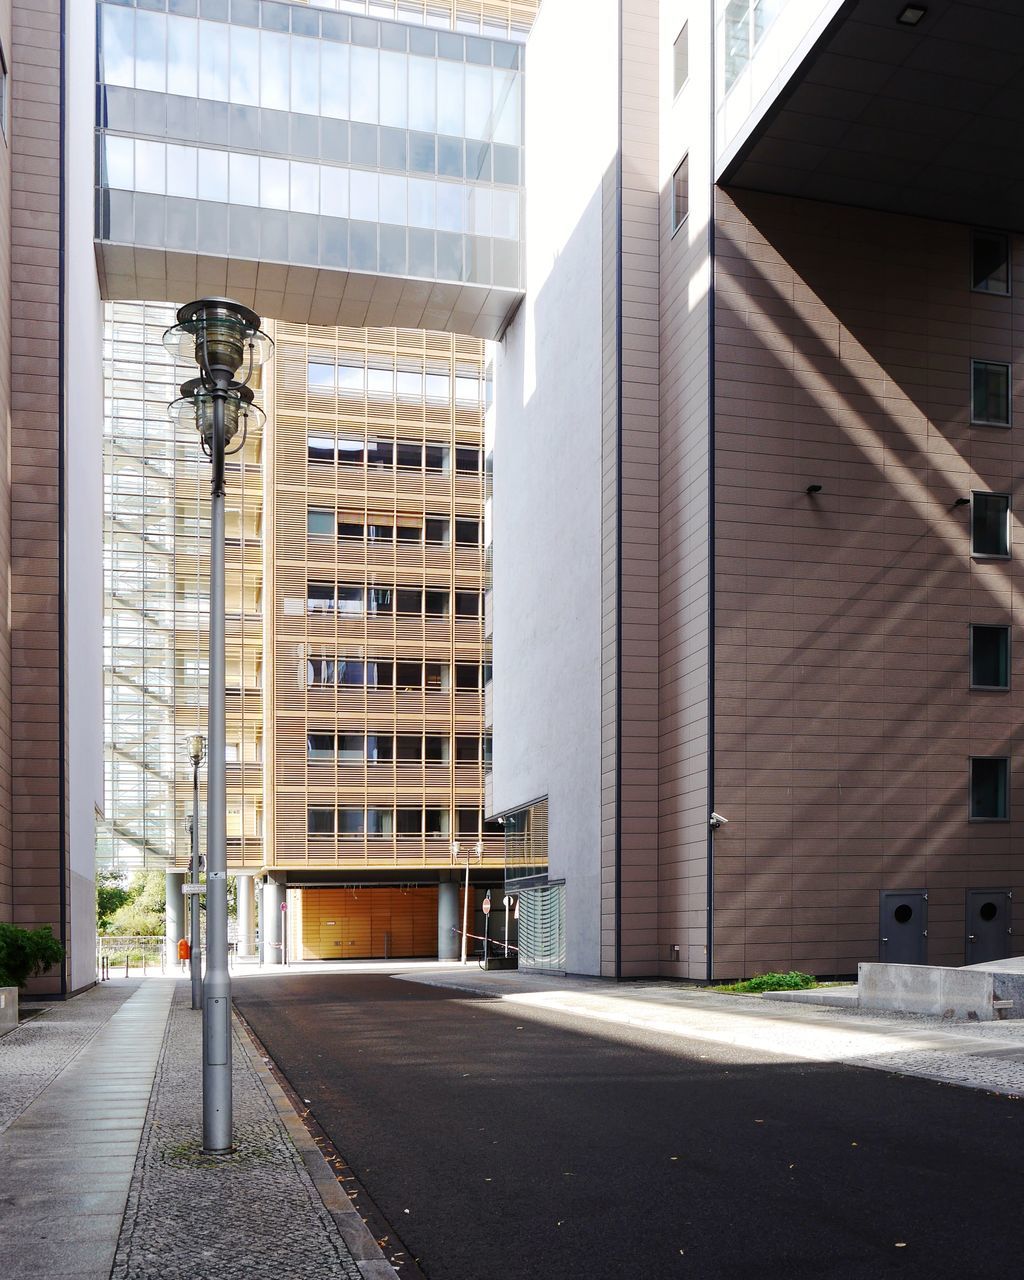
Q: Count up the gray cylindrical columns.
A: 4